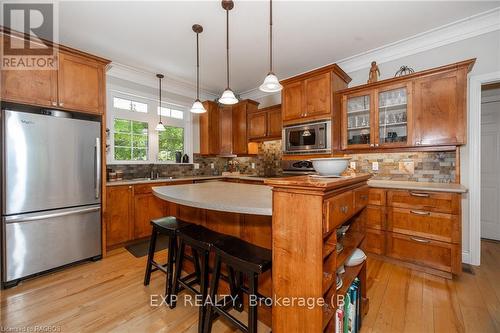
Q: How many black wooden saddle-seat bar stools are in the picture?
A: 3